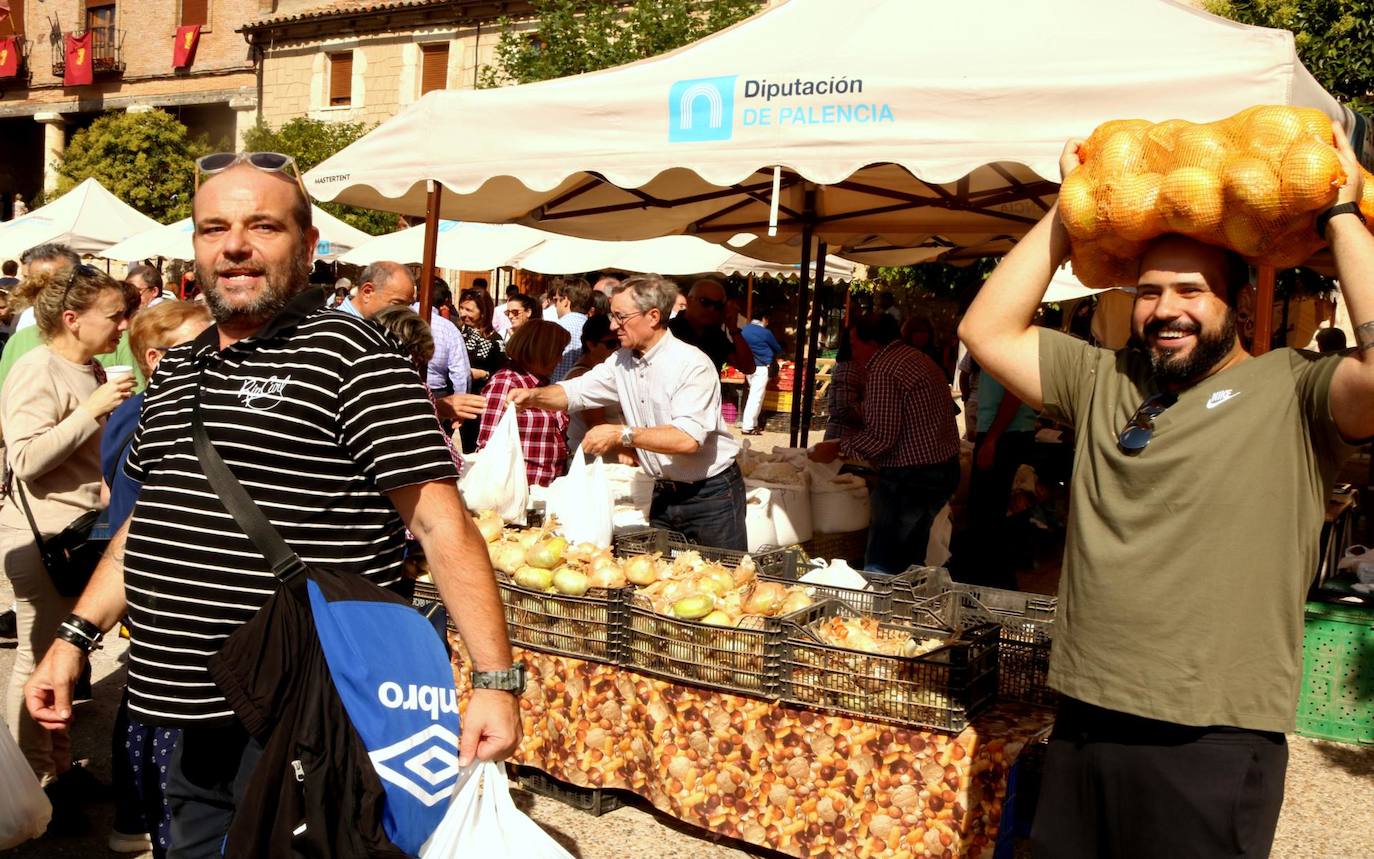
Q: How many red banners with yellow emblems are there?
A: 3